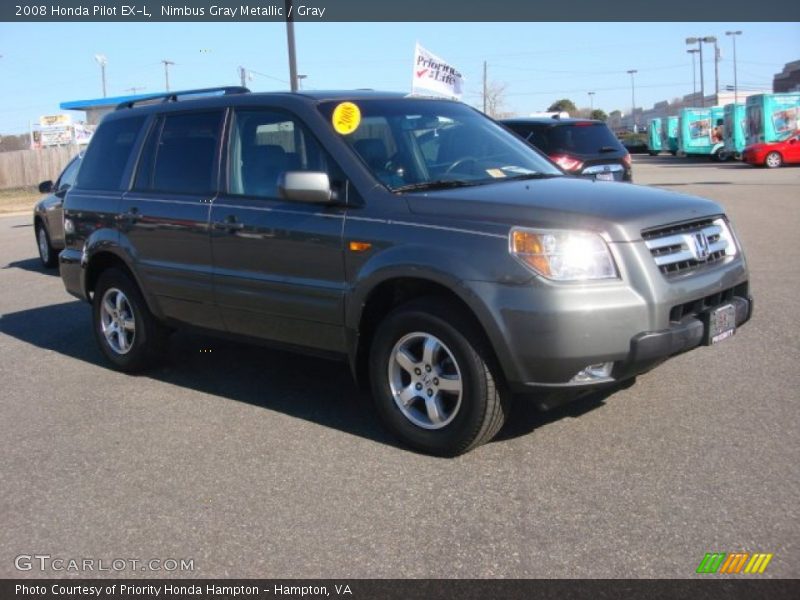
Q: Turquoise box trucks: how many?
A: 5